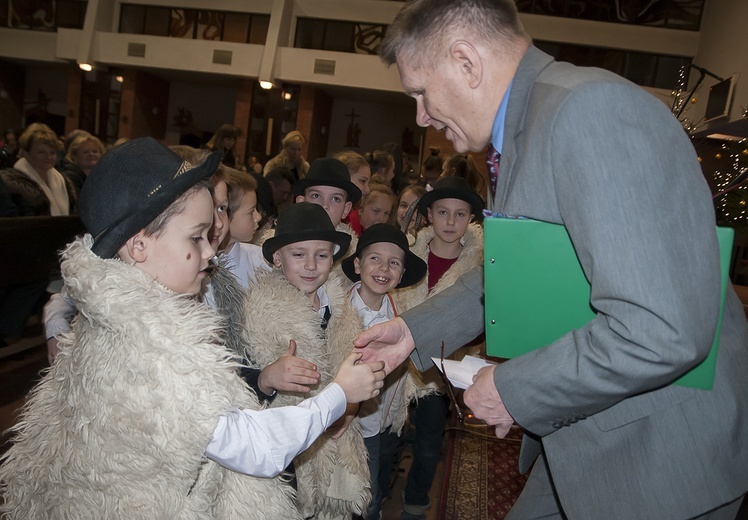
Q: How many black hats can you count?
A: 5